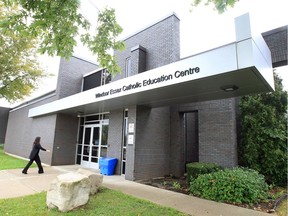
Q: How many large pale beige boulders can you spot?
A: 2